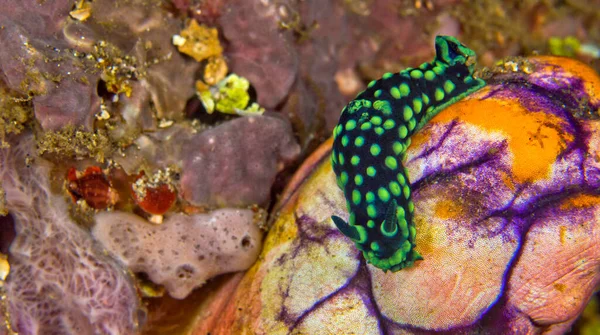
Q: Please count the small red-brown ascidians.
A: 2